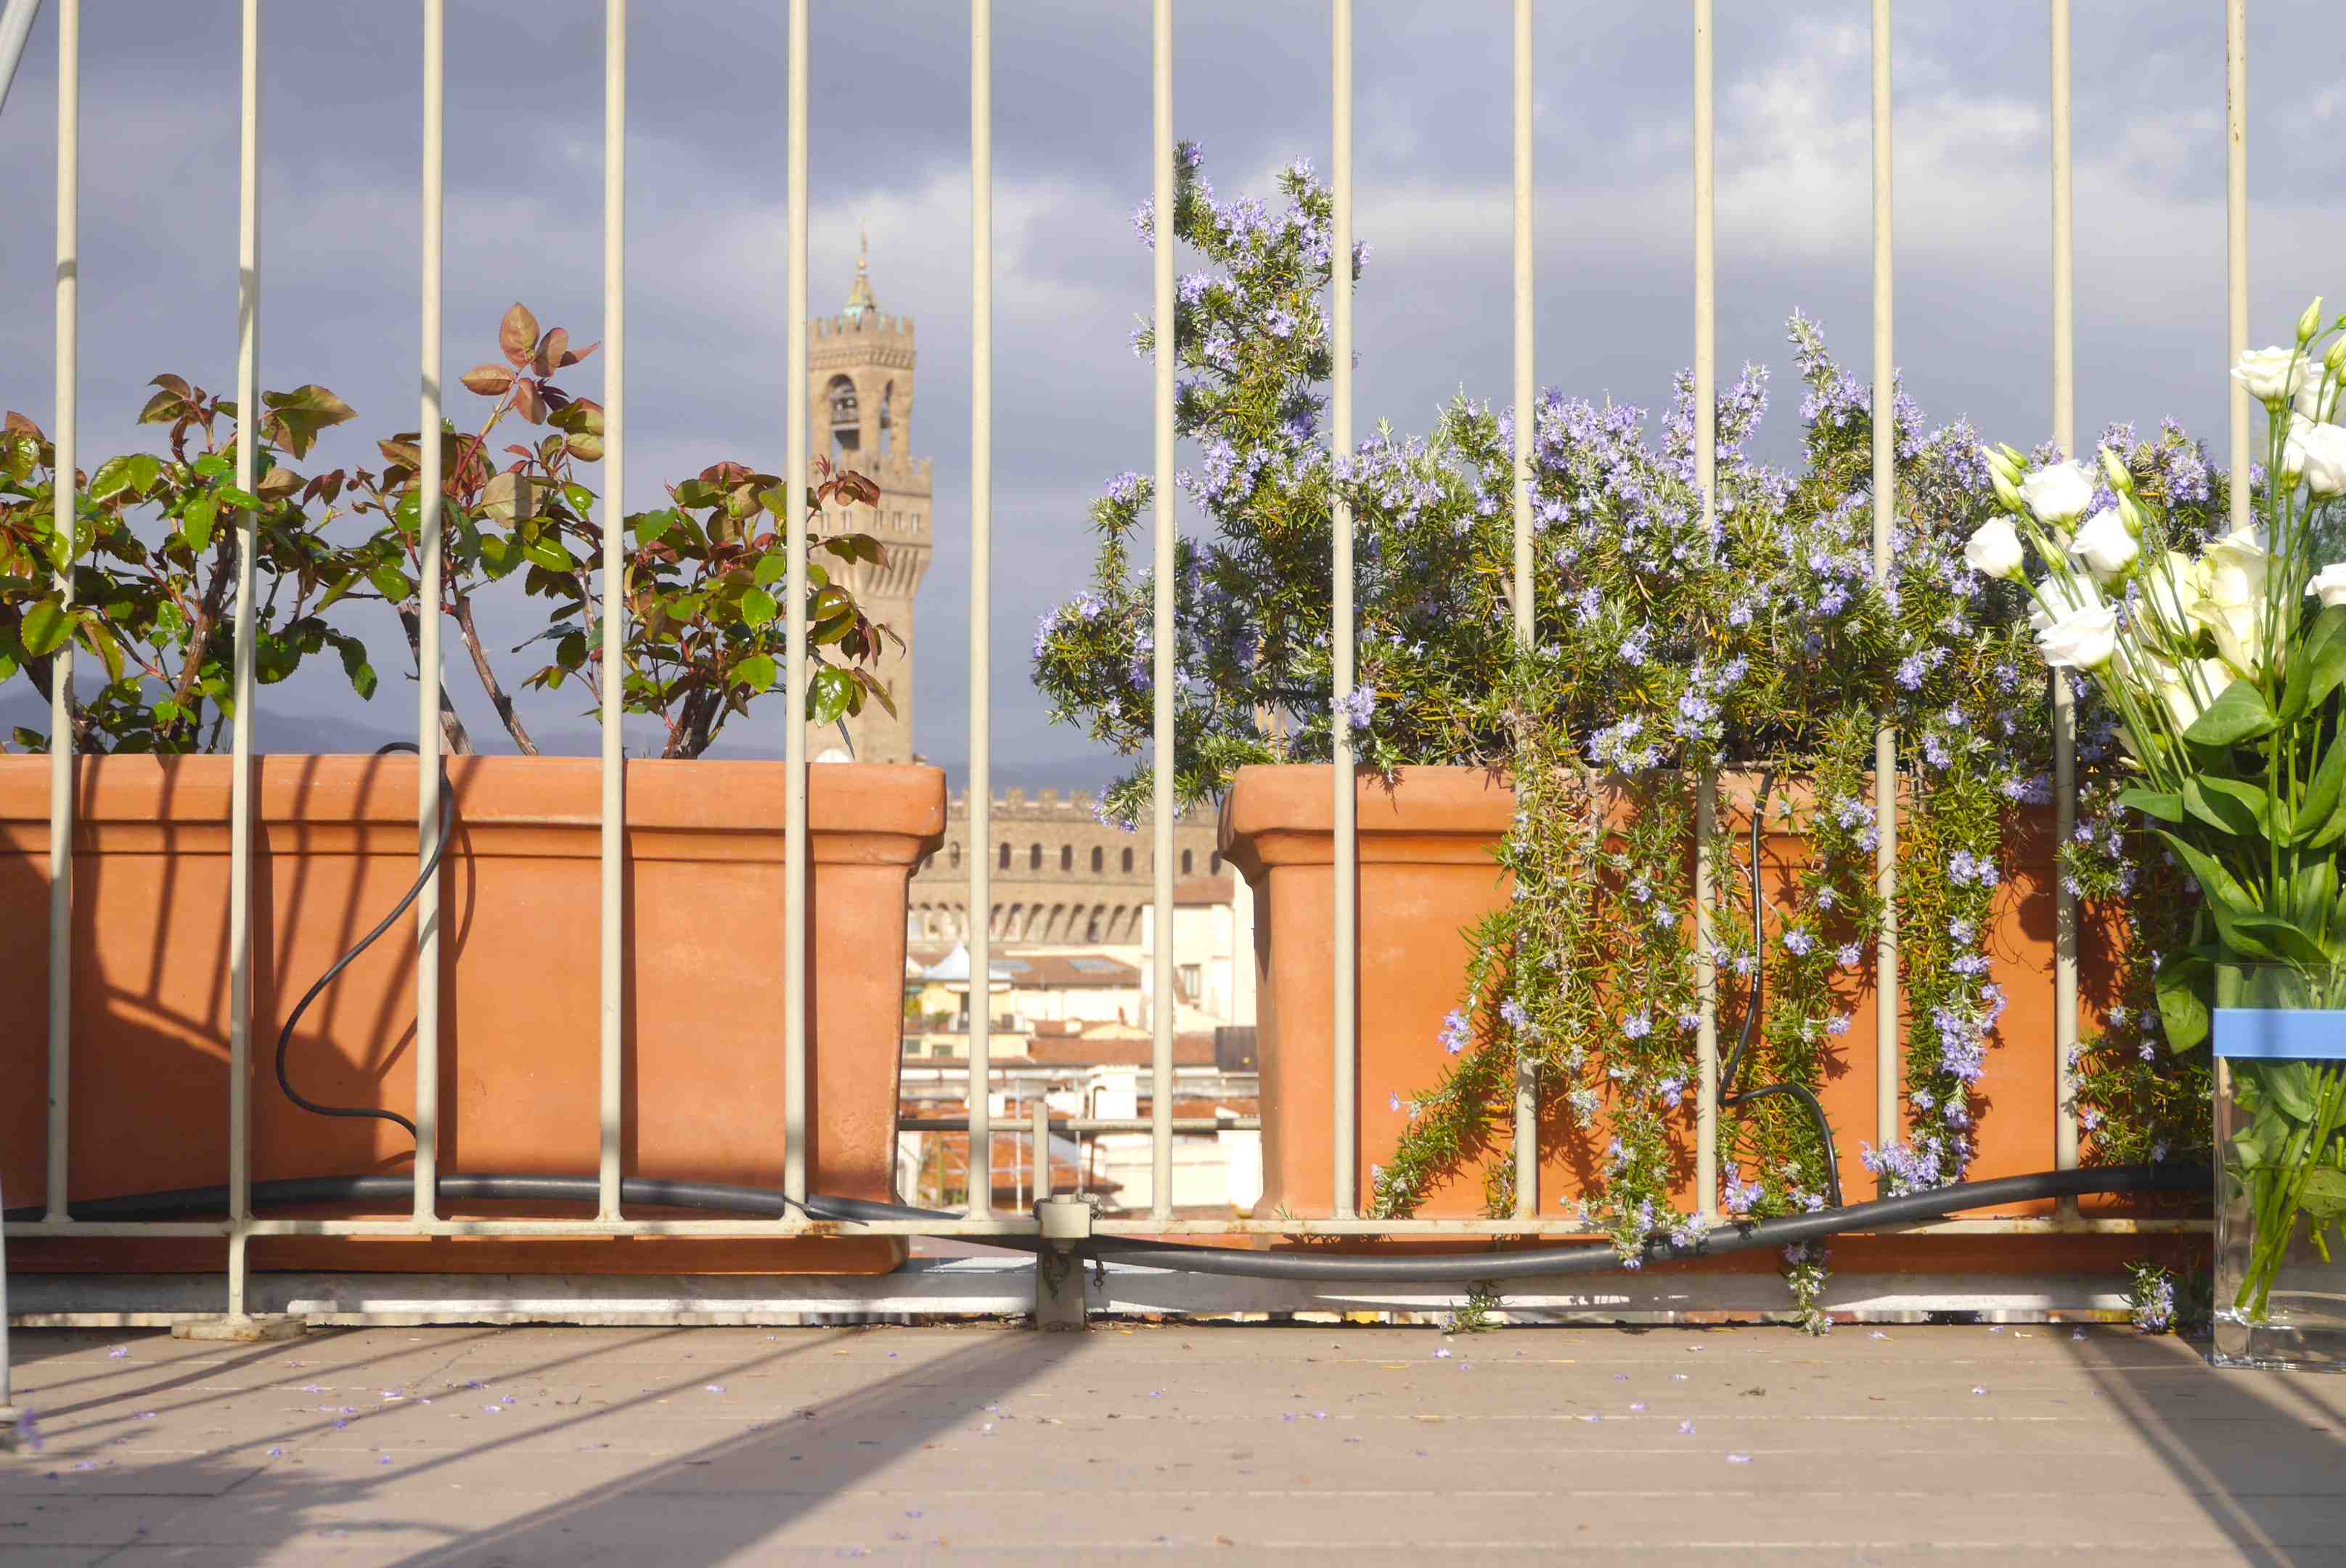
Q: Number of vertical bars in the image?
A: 13